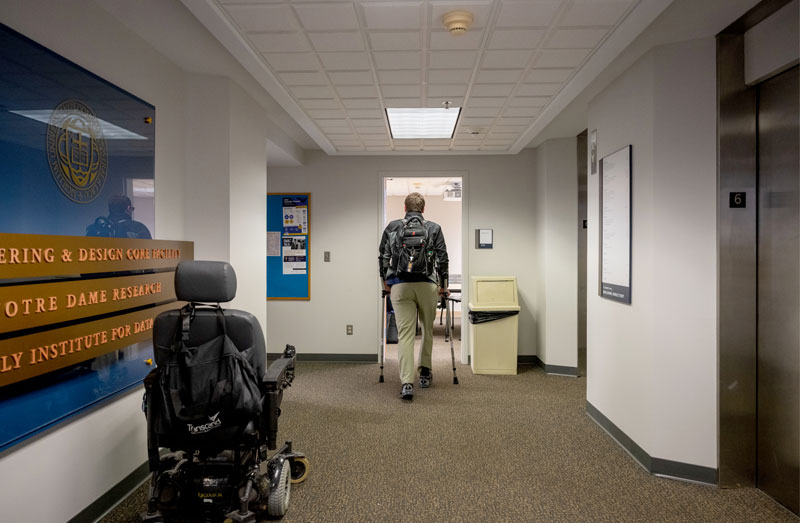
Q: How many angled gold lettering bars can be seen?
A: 3